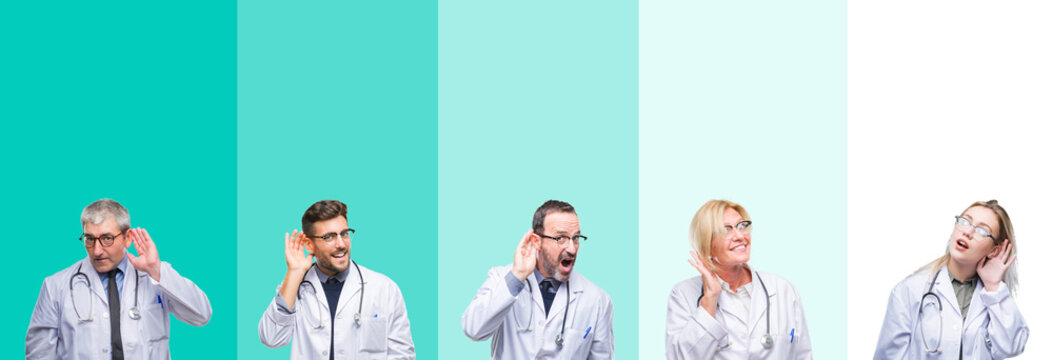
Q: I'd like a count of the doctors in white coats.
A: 5